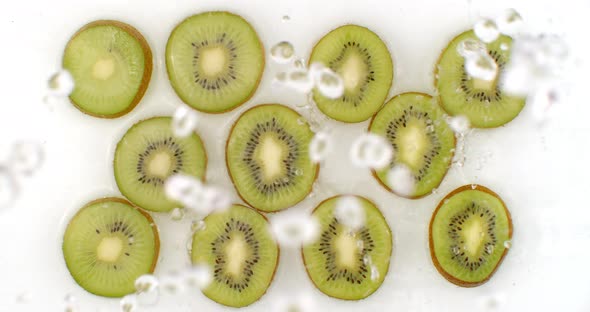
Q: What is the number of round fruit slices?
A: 11